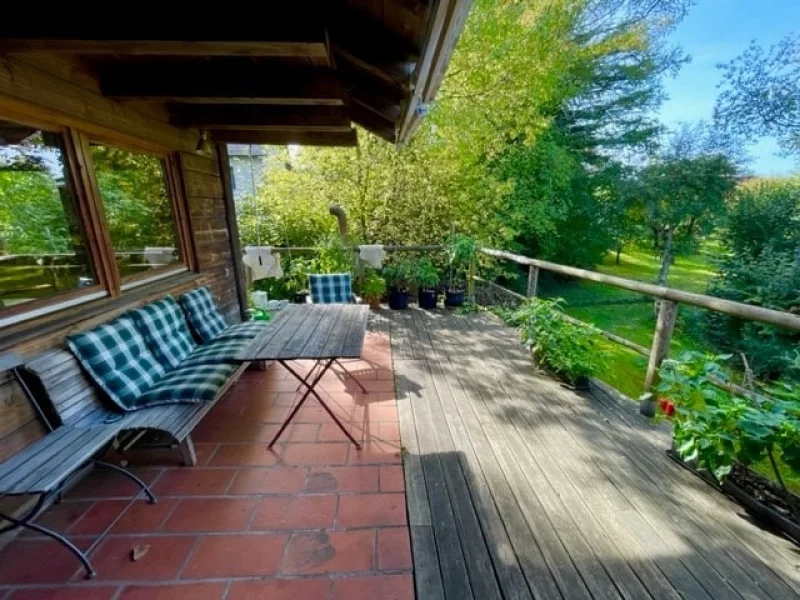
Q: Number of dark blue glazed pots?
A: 3